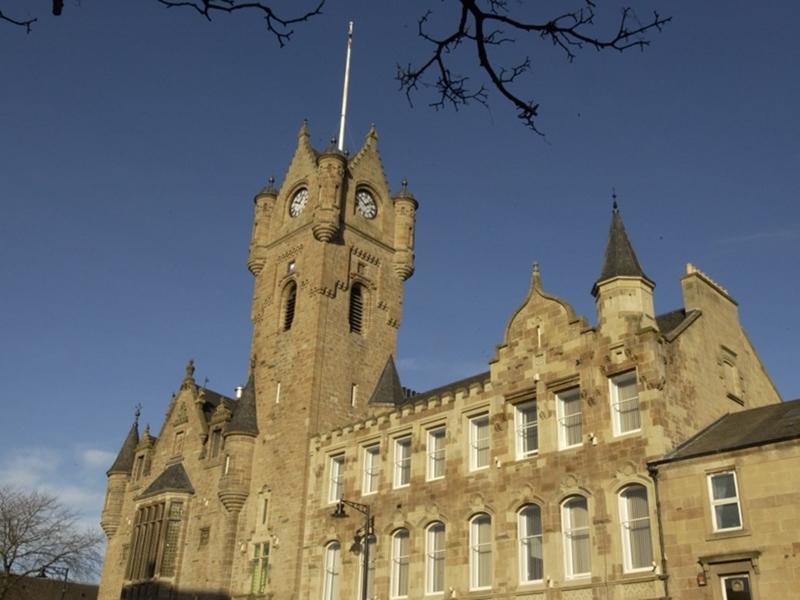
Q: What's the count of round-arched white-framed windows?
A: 8